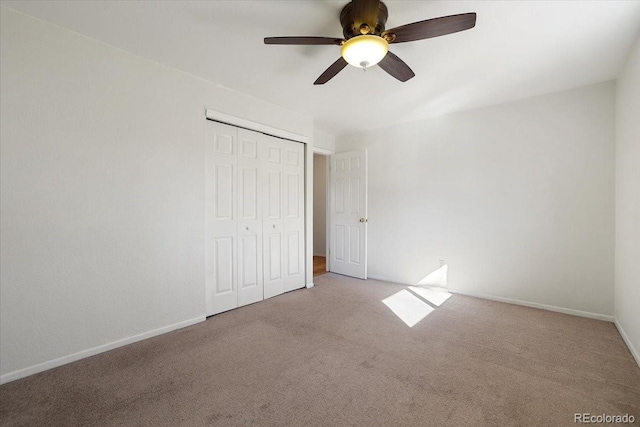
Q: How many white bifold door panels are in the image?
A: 4